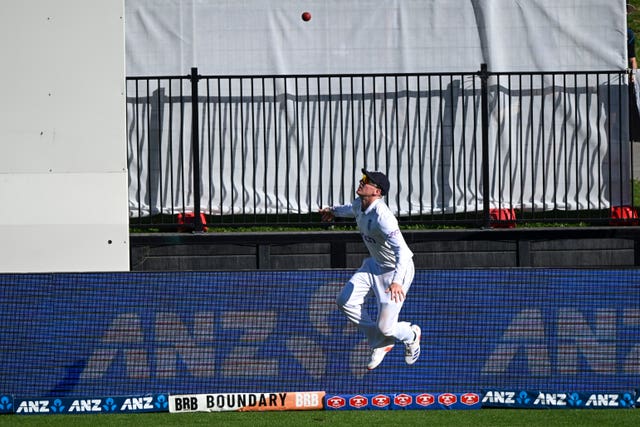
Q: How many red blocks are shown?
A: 3